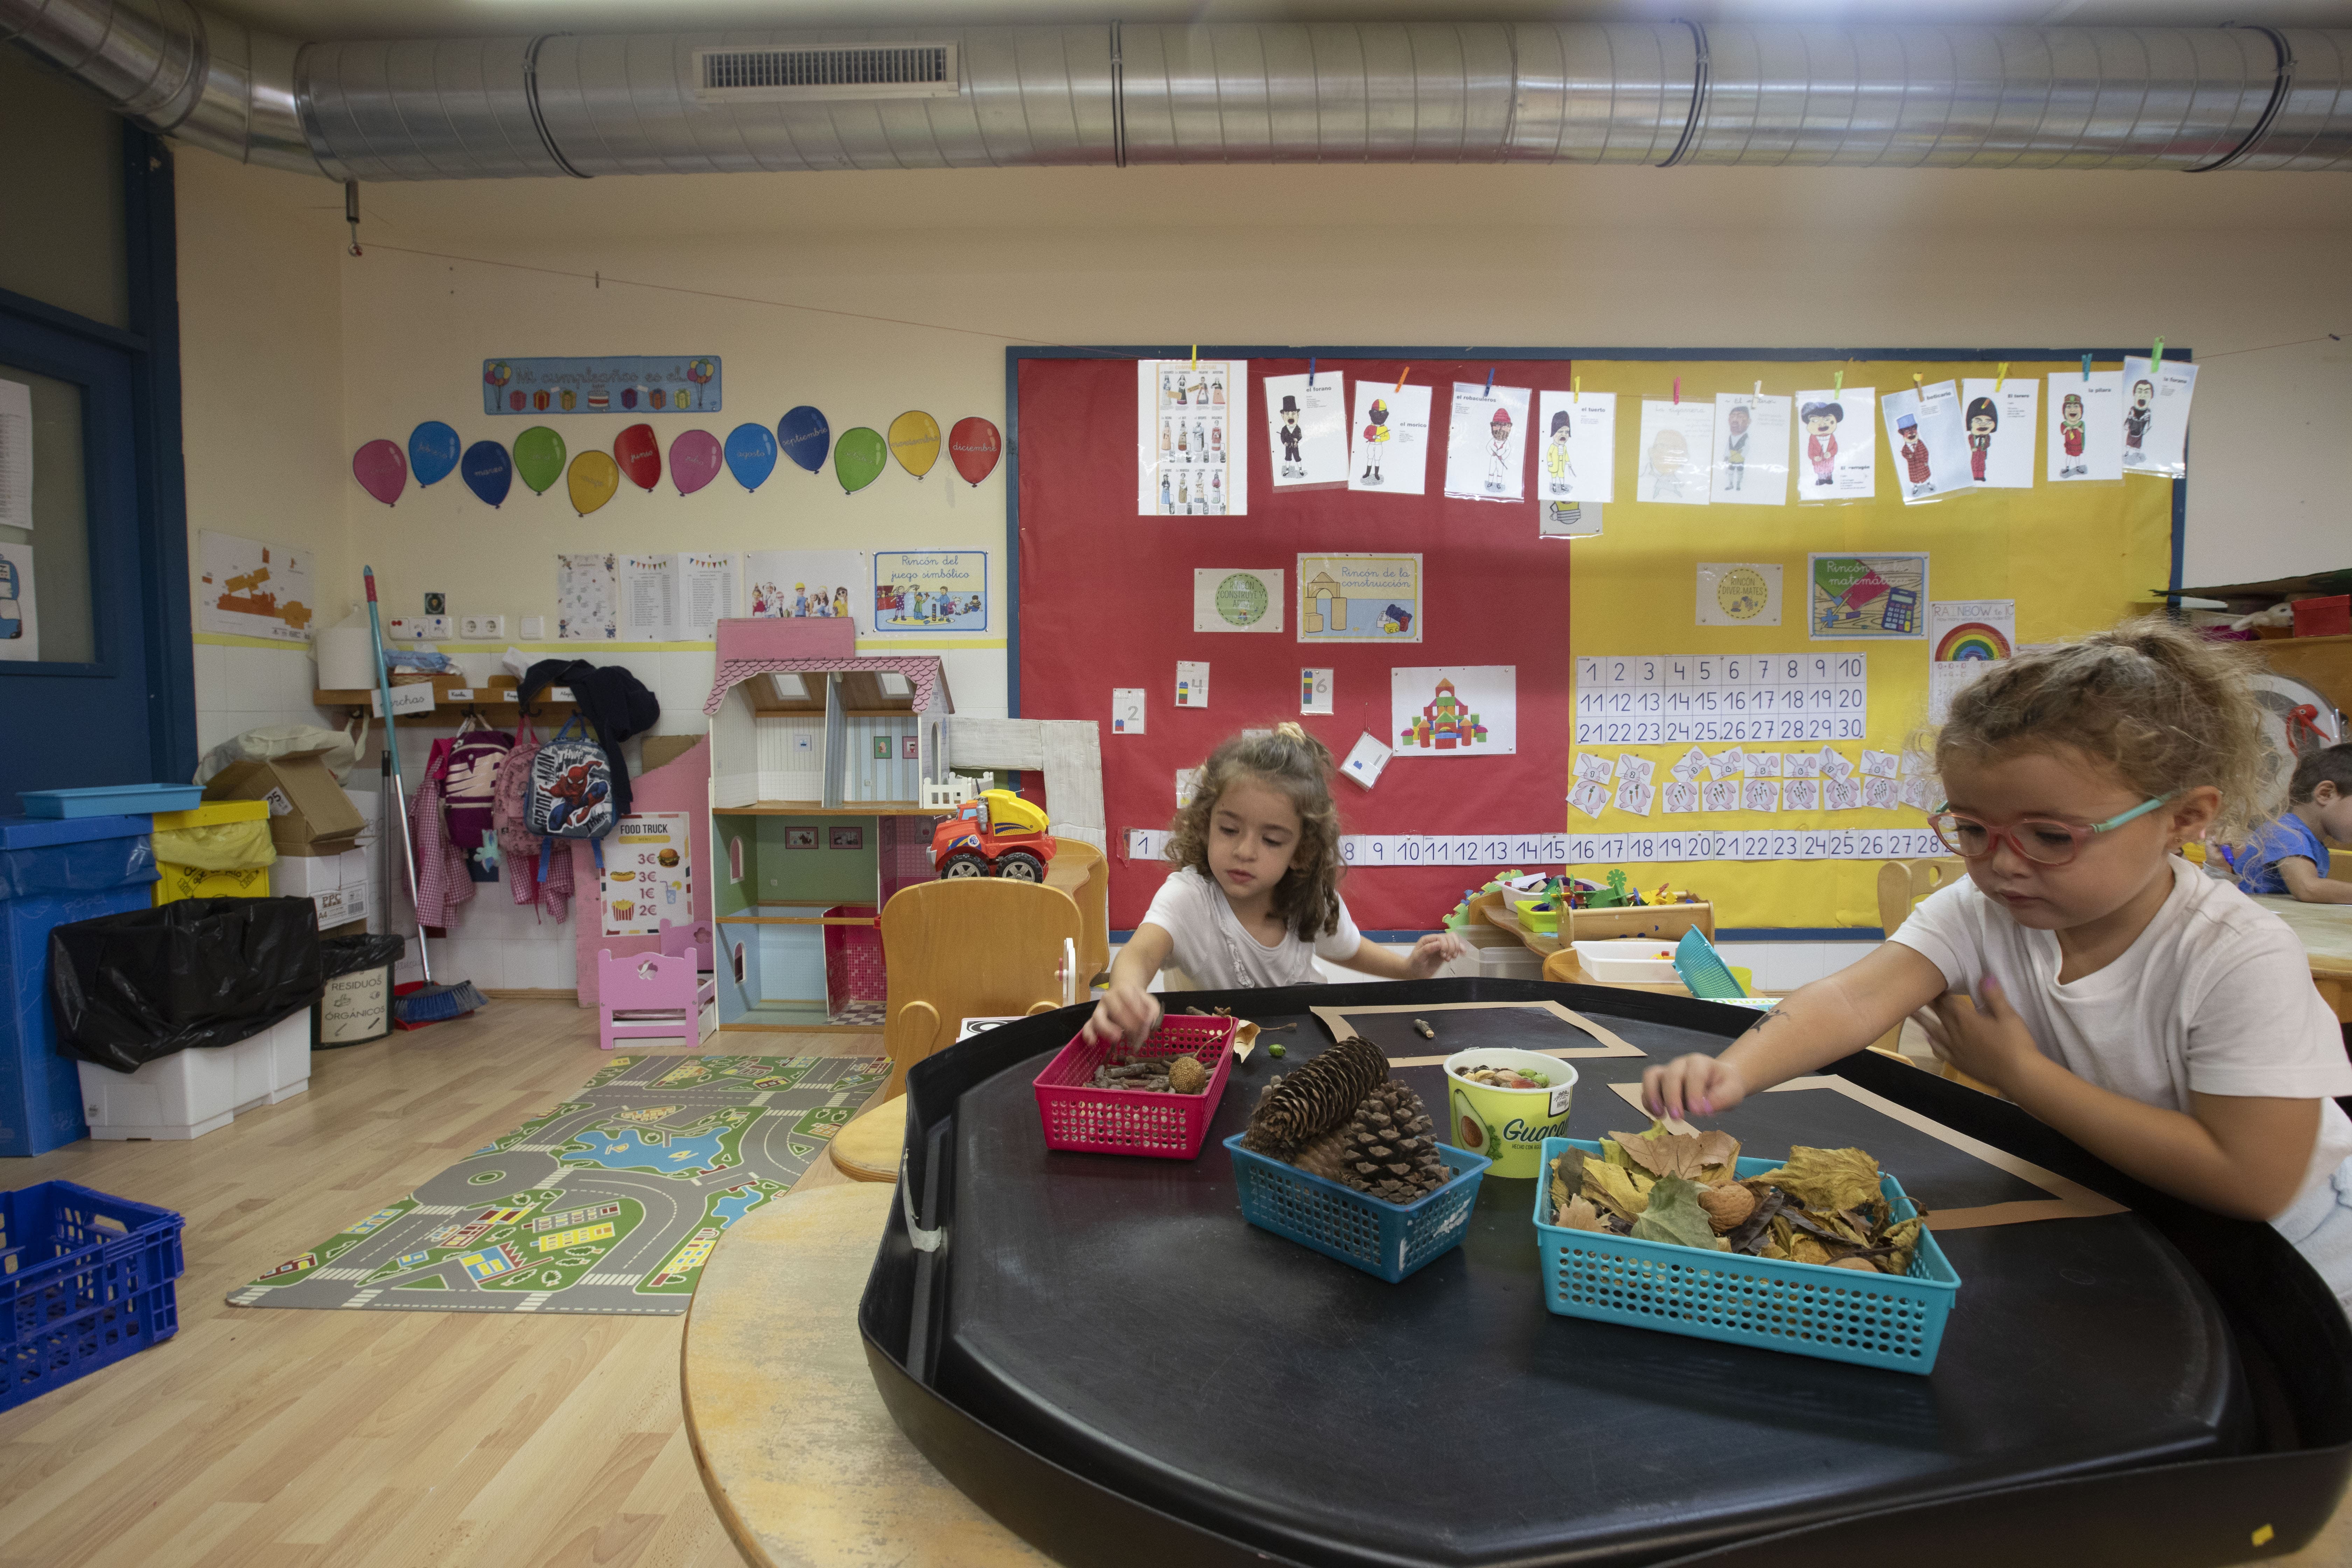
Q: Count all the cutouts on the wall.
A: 12